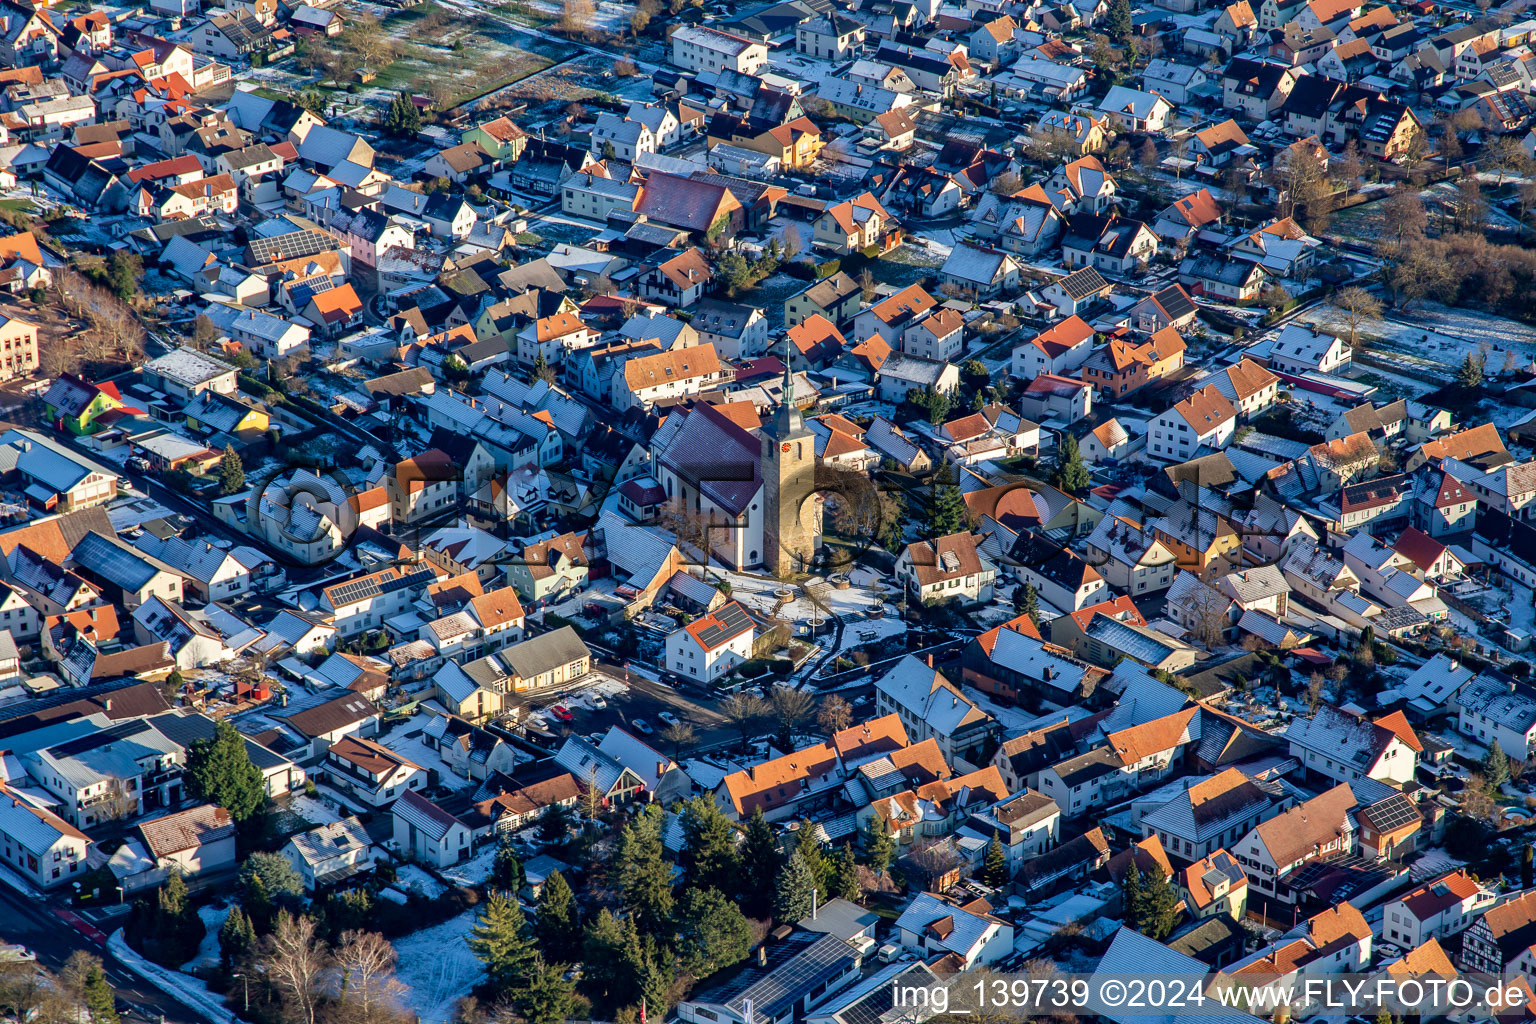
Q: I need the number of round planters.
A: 4